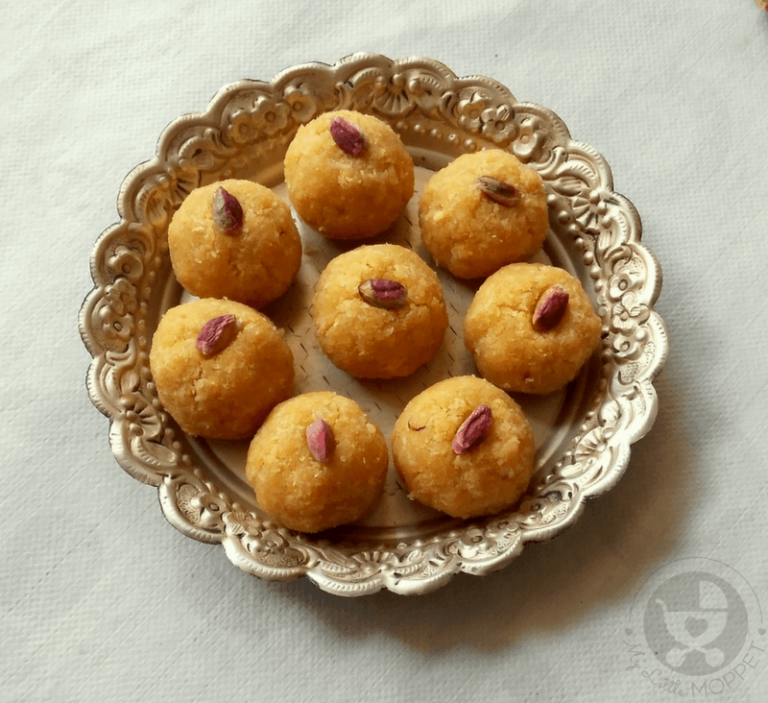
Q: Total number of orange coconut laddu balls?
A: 8